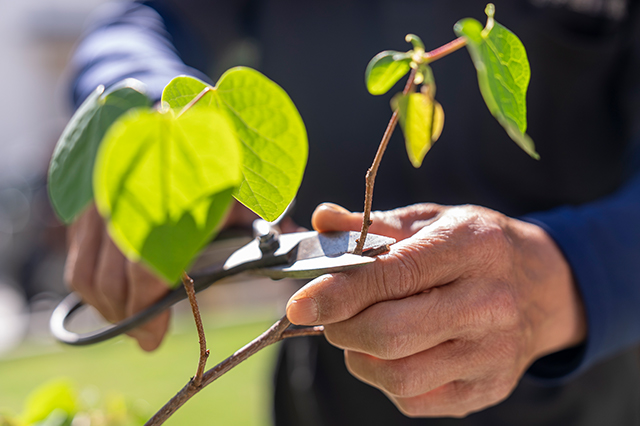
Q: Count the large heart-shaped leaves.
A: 3